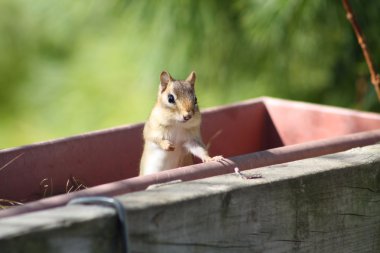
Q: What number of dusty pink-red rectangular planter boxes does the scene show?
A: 1